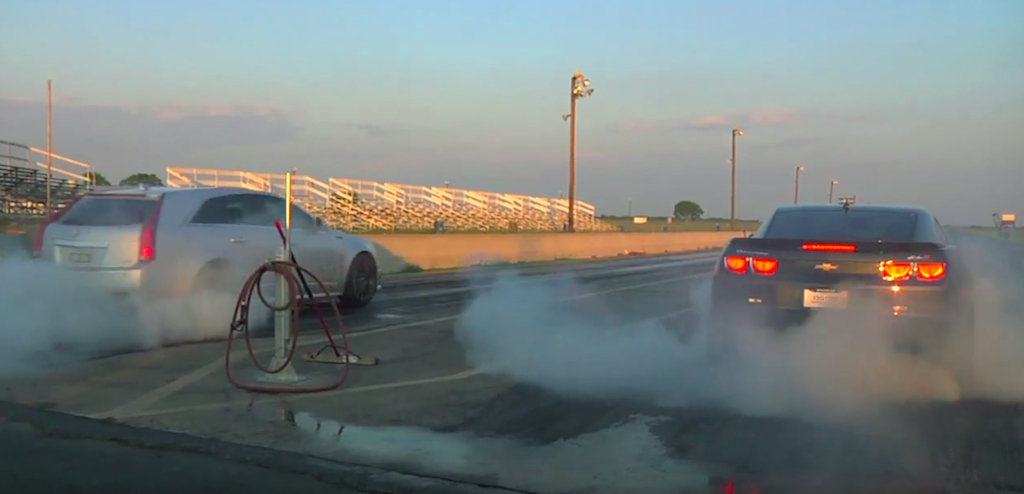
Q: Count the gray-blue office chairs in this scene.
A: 0